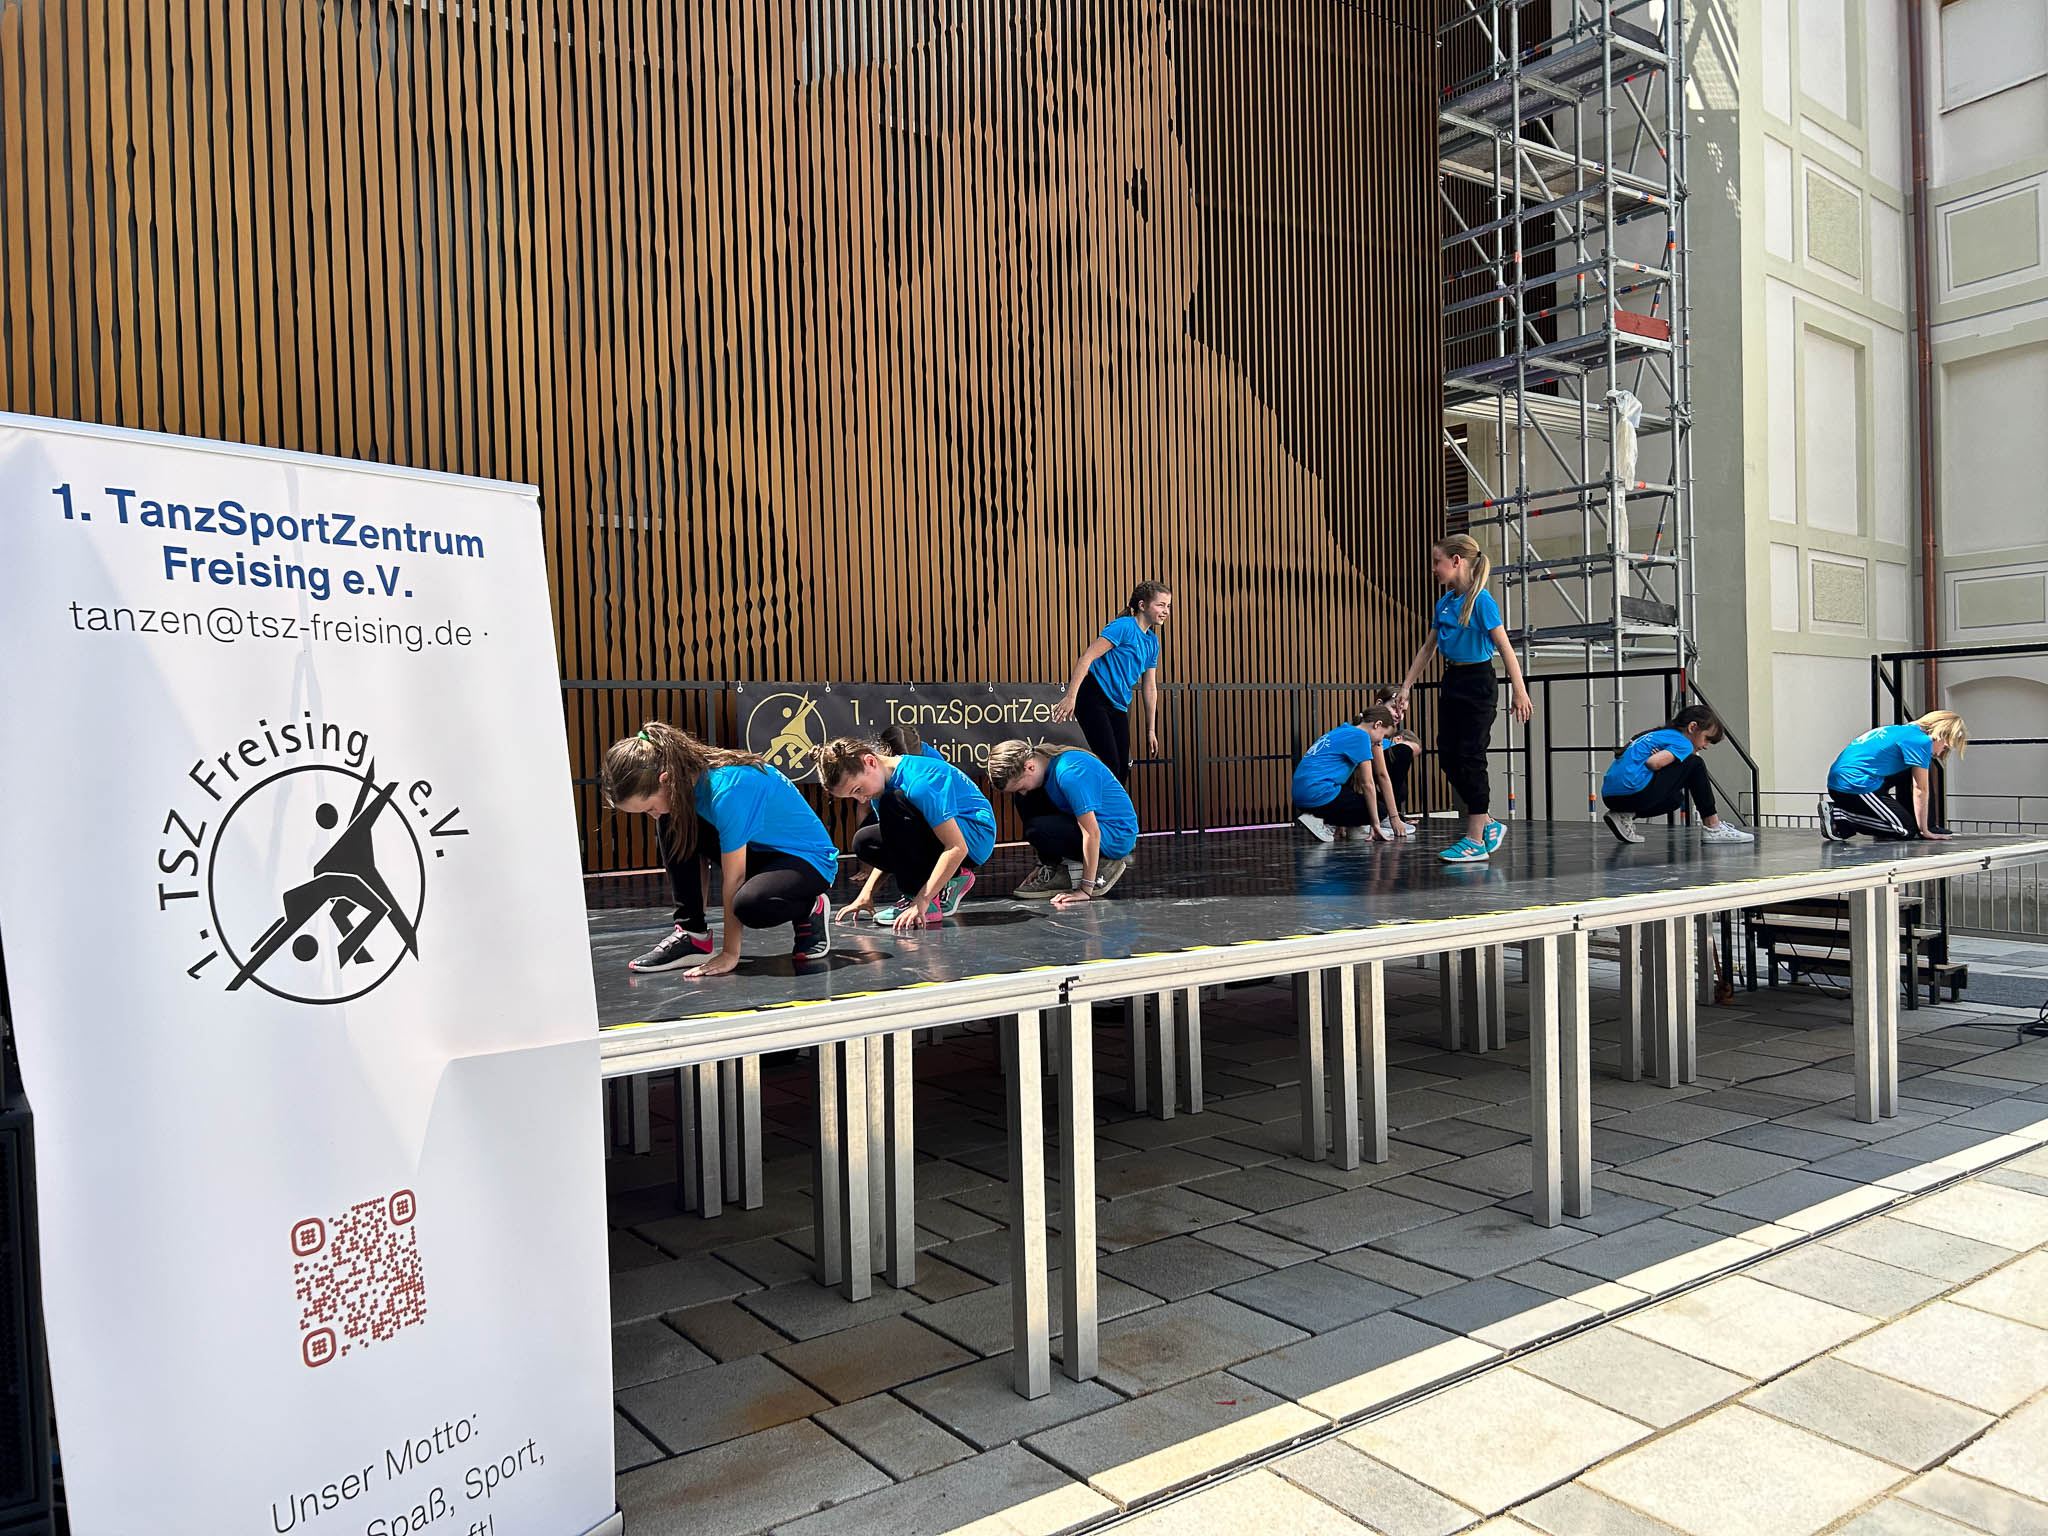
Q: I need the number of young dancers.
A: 11